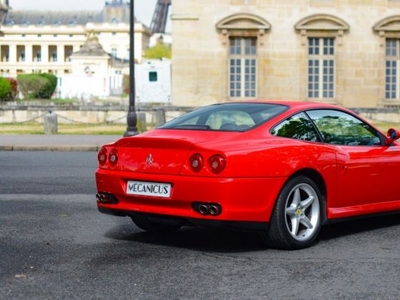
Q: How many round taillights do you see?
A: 4